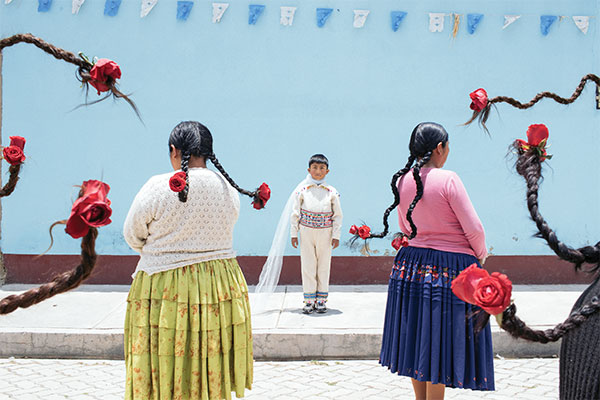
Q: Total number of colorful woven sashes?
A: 1